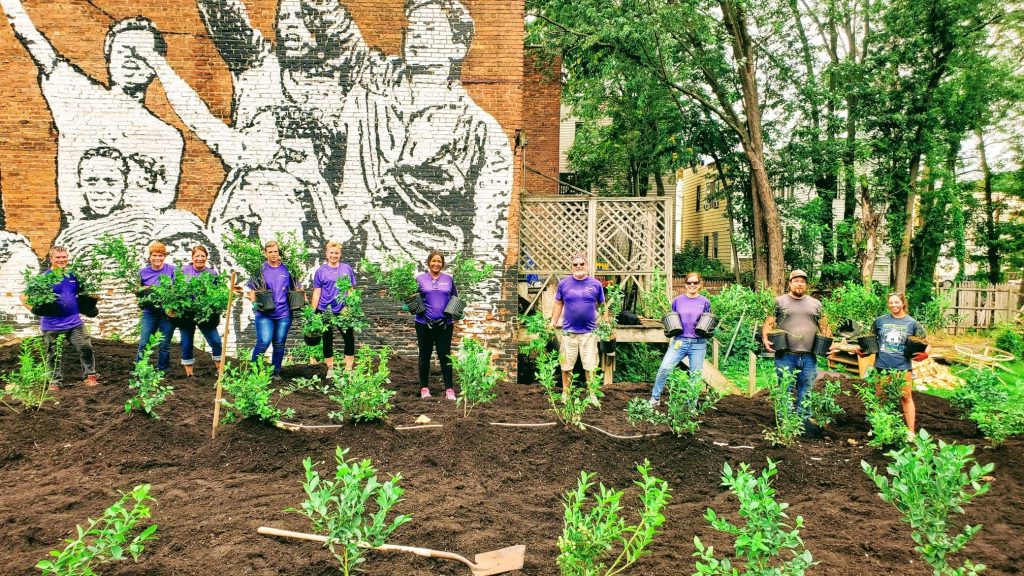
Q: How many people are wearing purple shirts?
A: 8